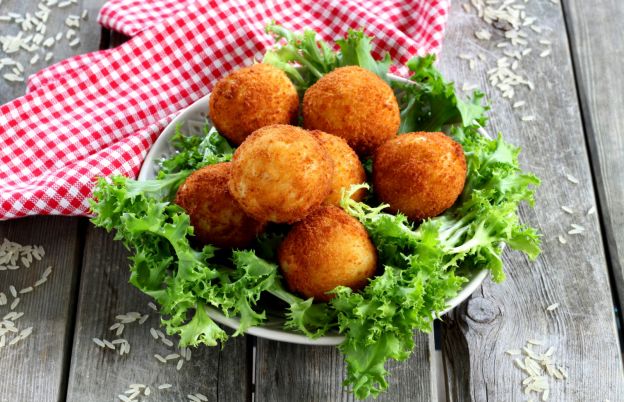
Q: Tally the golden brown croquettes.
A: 7